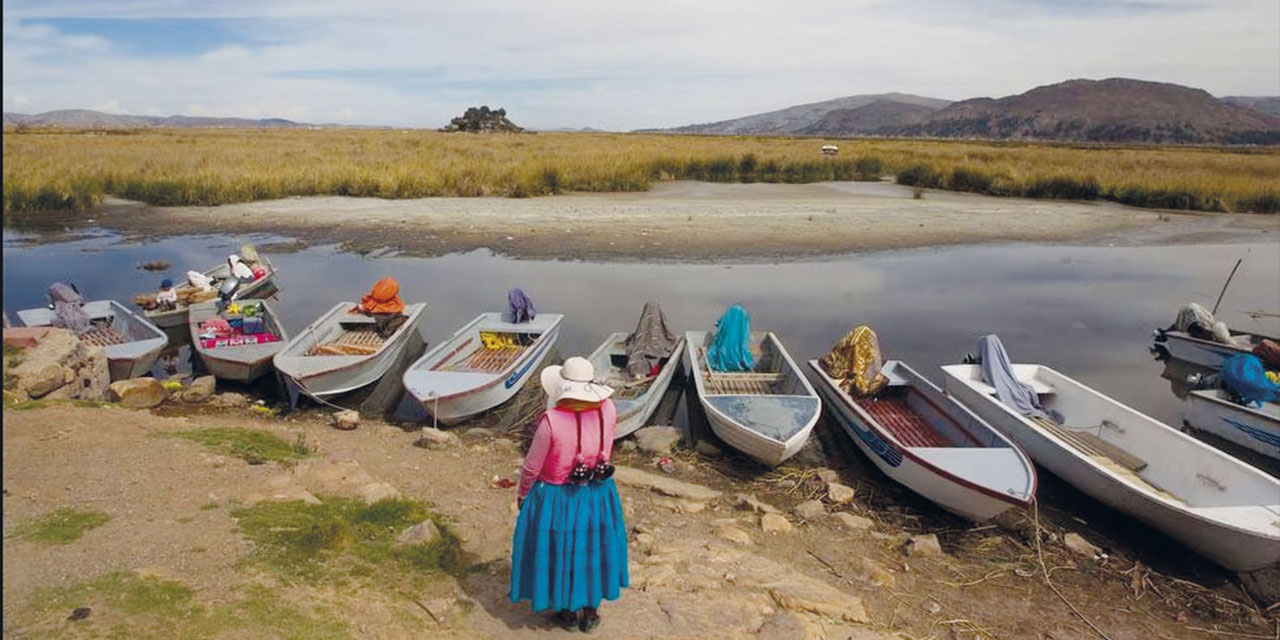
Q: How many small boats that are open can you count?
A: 11